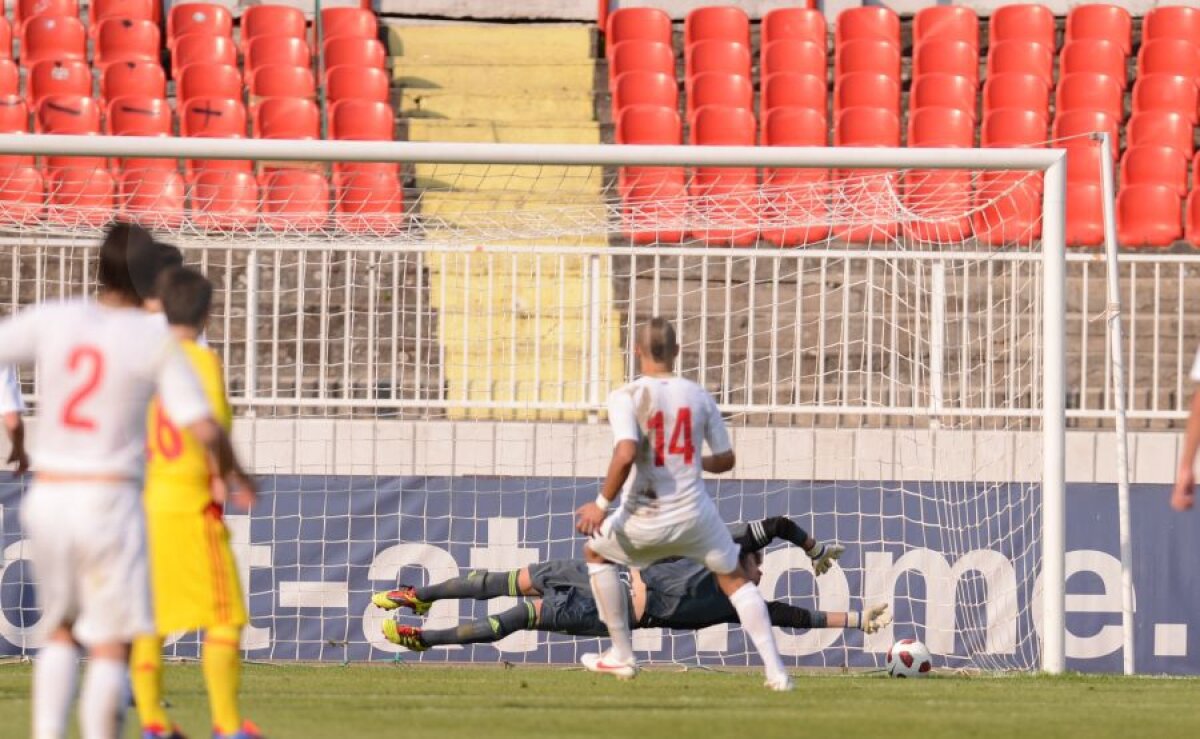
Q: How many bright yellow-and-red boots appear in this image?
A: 2